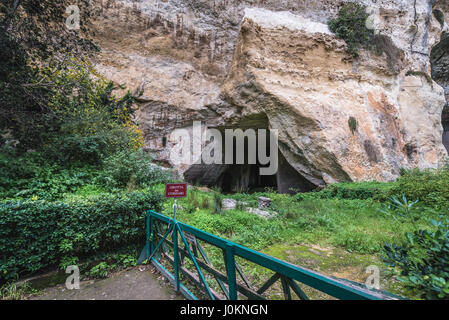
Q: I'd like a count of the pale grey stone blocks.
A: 3